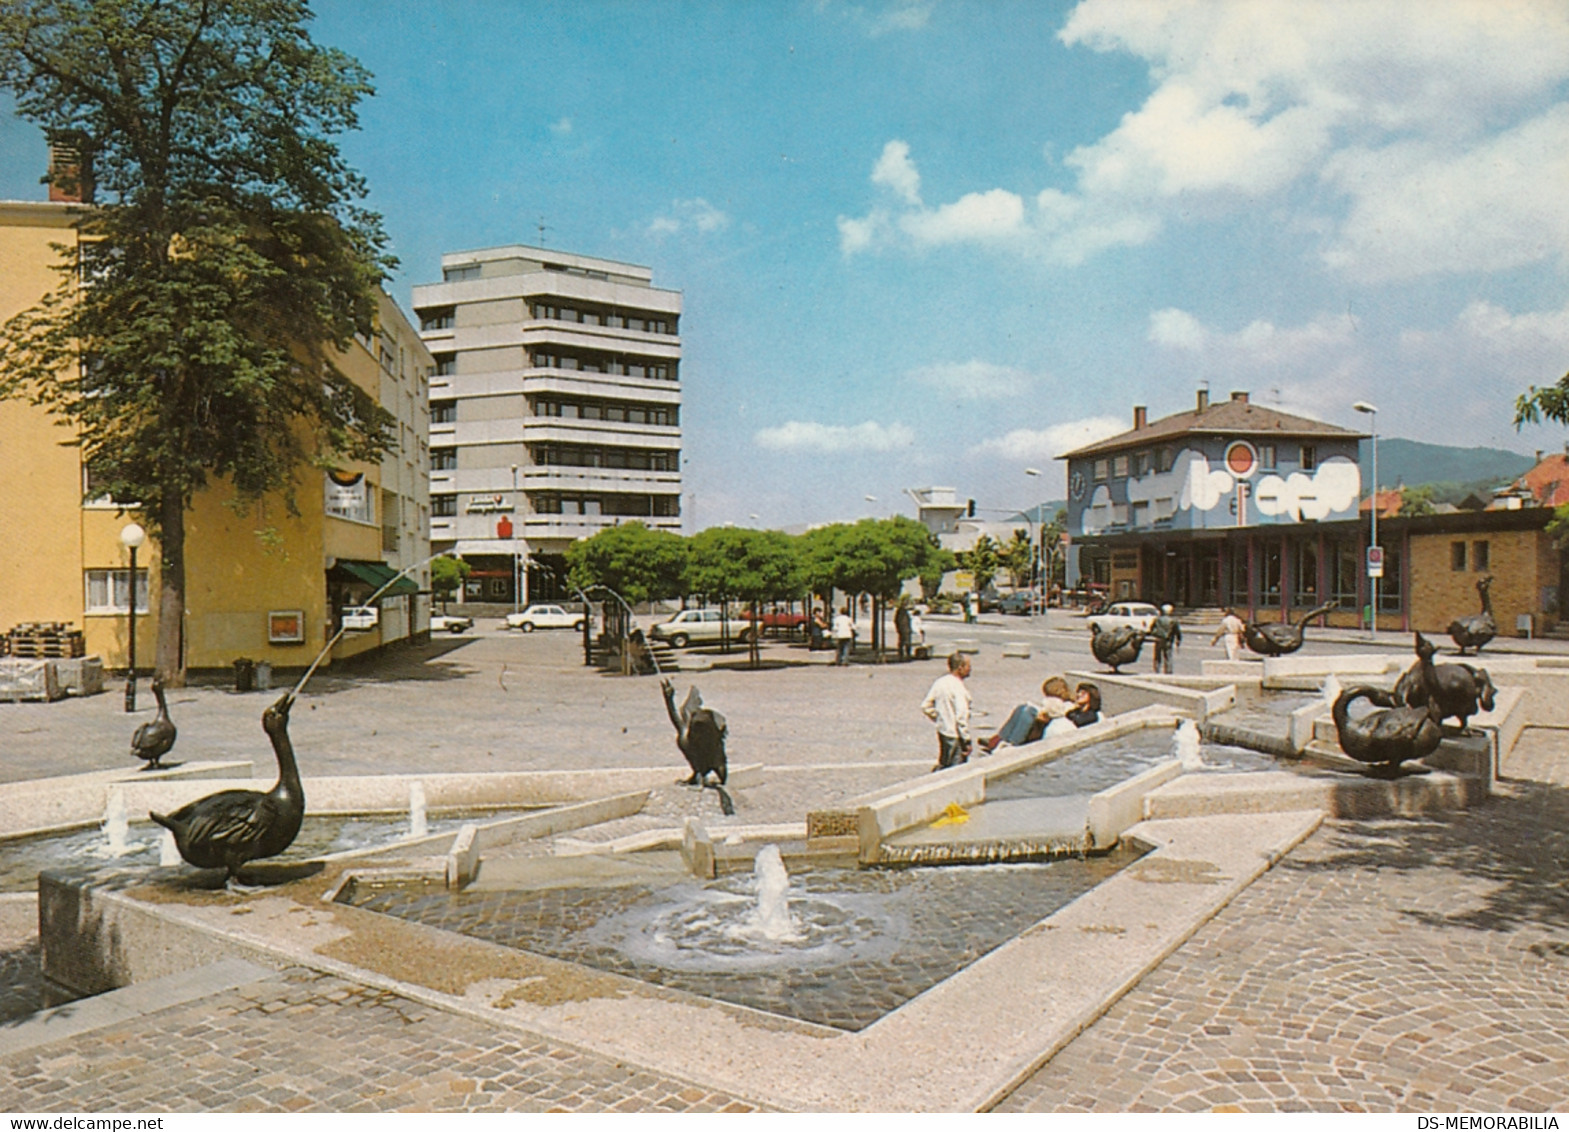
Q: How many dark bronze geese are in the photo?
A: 8